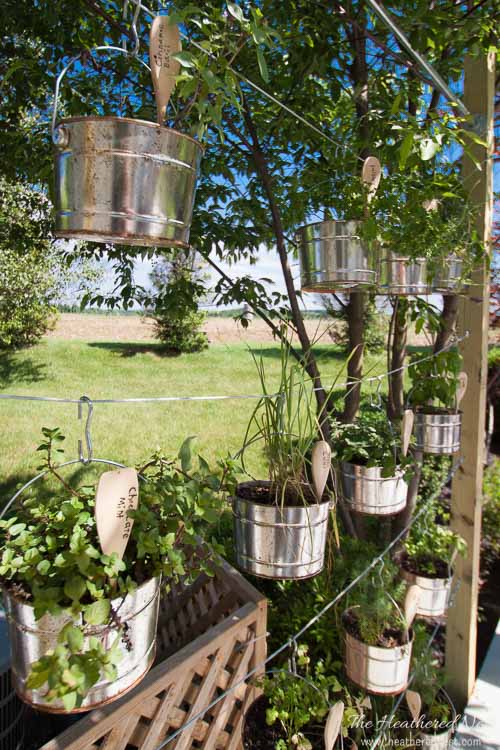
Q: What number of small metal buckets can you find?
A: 12